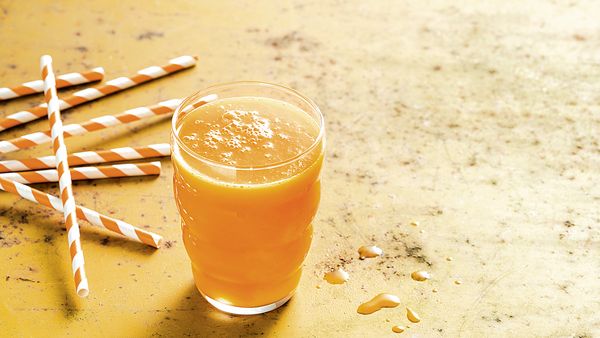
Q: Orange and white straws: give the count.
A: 7